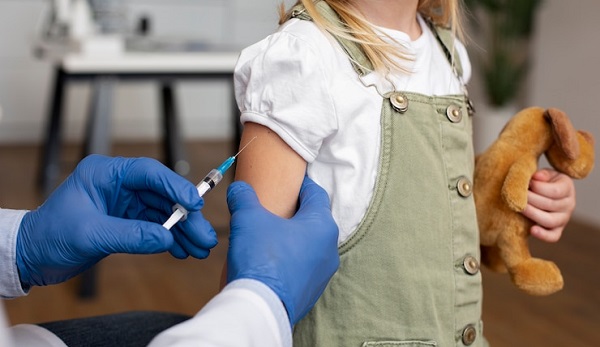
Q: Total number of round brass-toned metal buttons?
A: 5